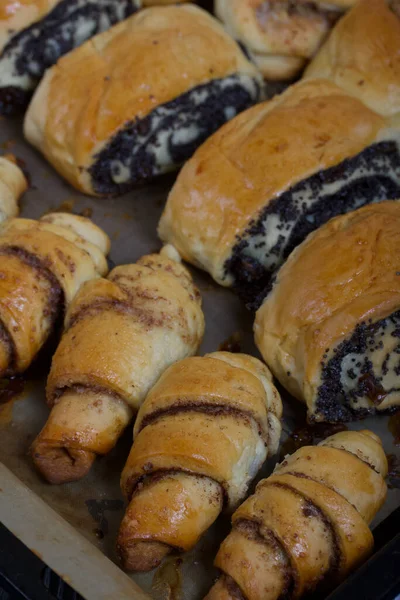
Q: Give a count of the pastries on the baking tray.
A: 11